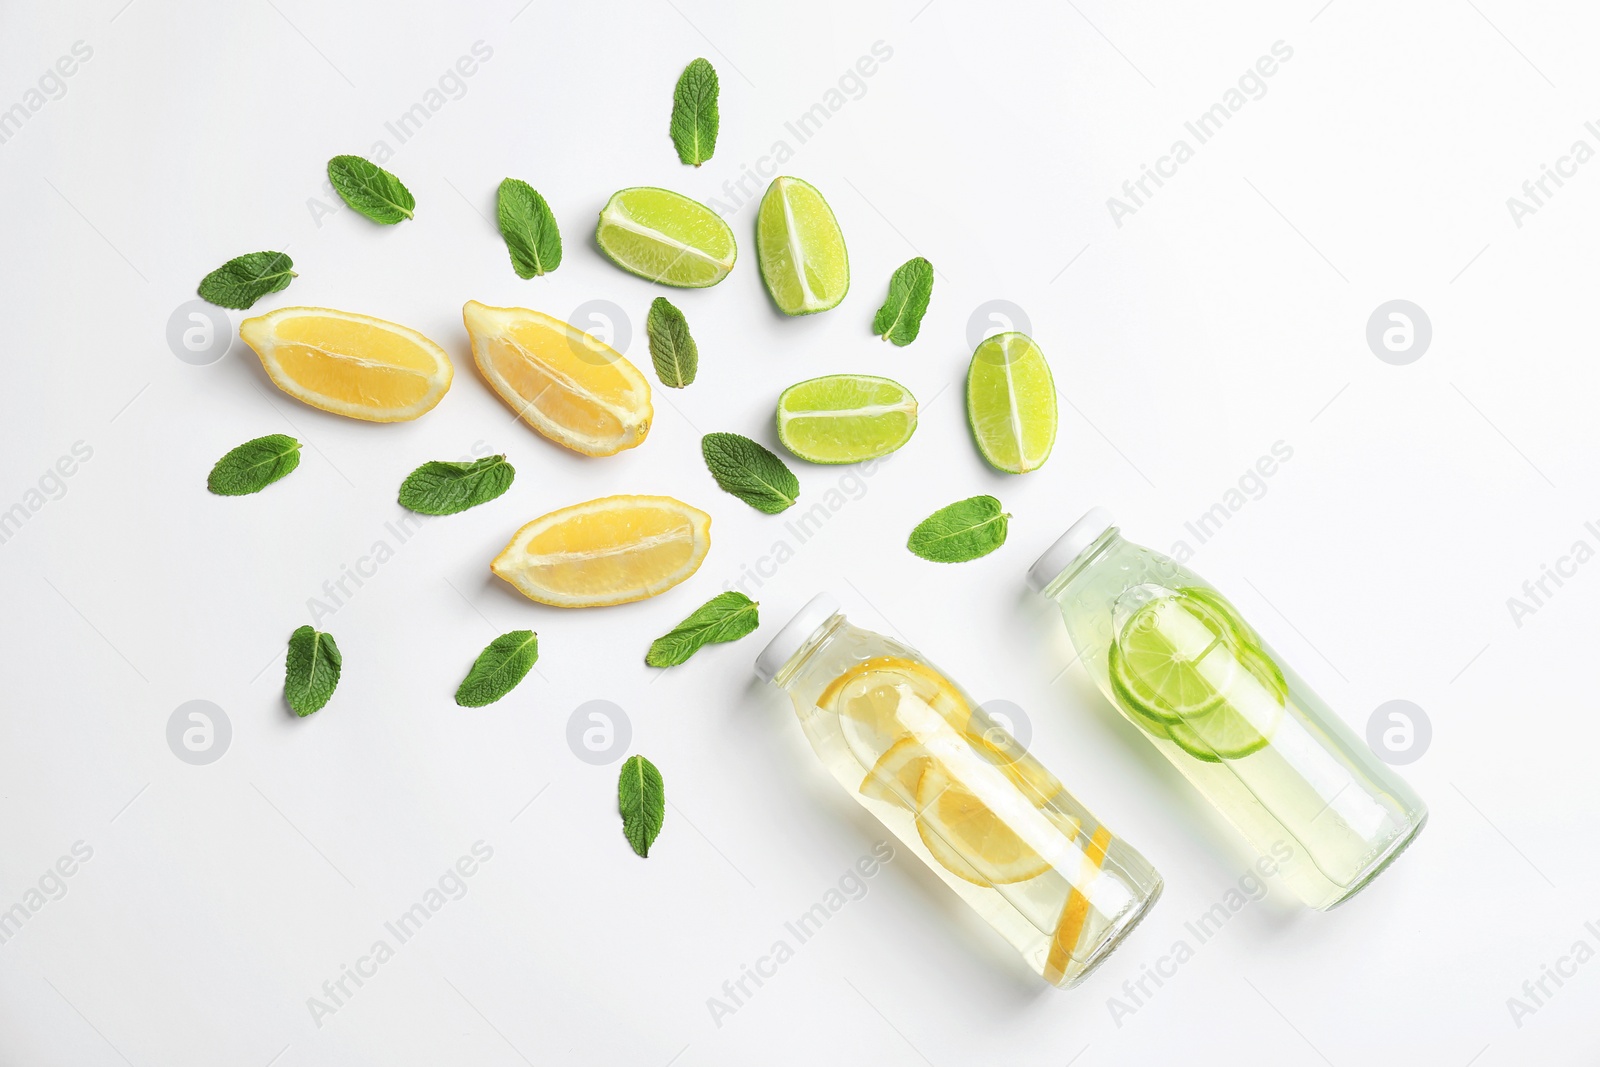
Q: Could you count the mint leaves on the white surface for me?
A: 14